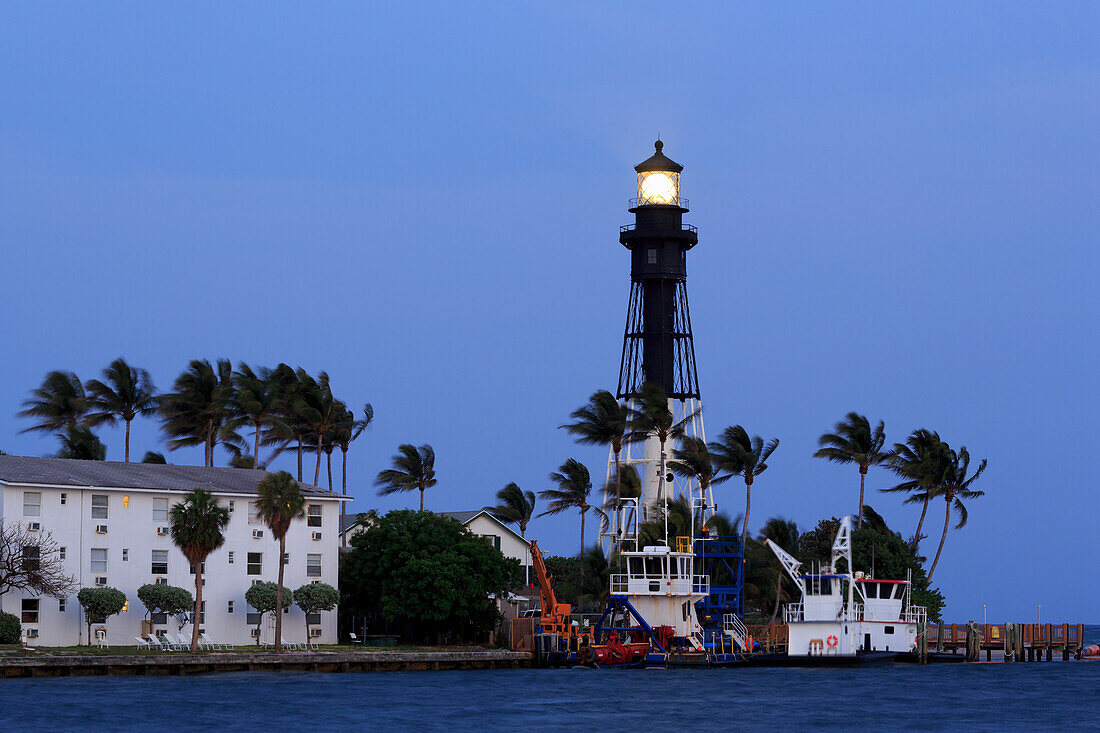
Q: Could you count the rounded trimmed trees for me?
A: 4